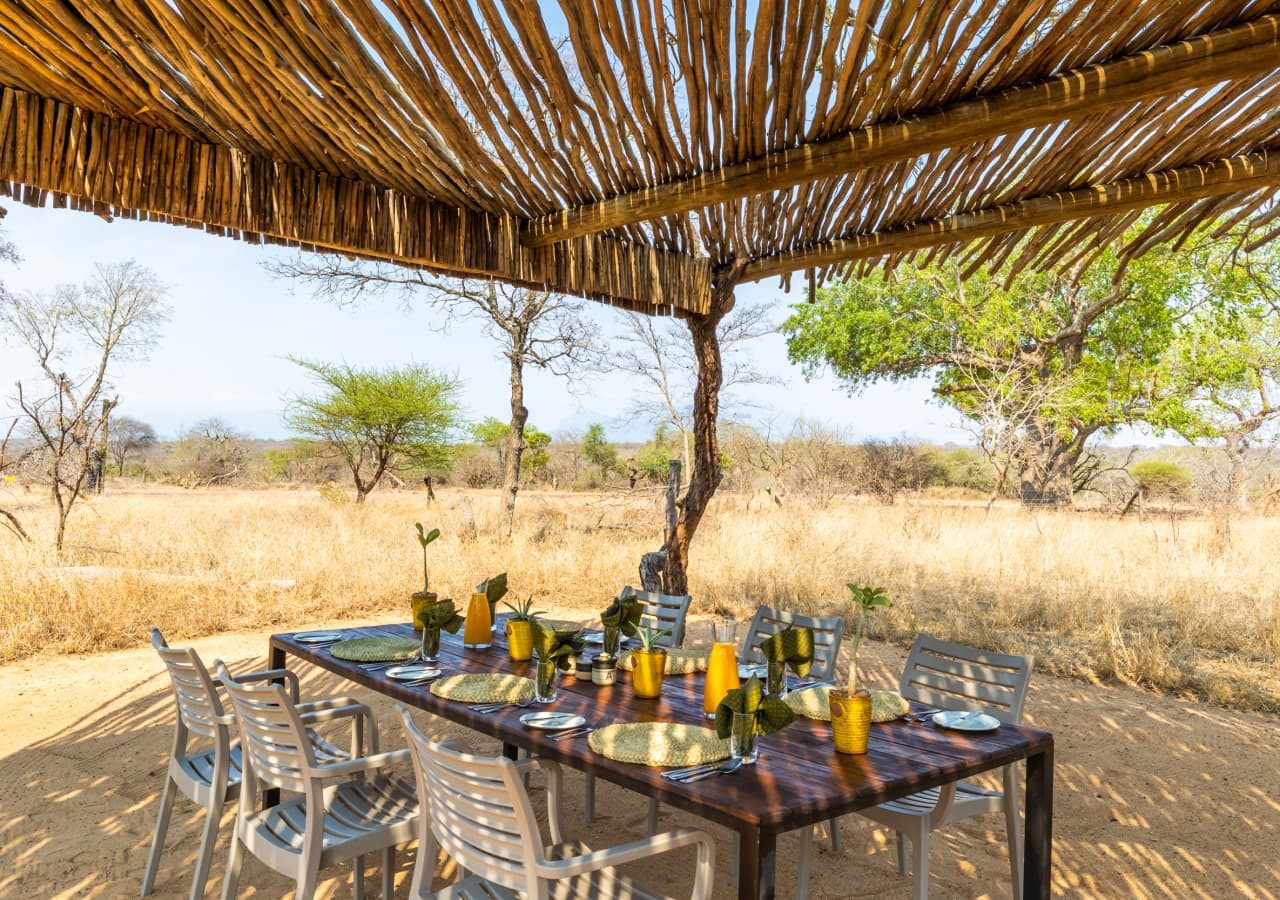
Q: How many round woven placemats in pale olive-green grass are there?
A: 6